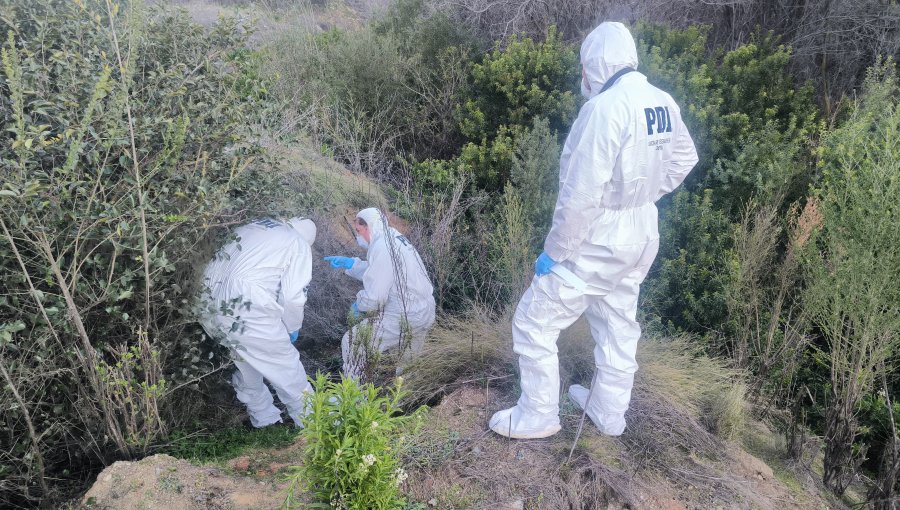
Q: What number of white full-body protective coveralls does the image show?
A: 3